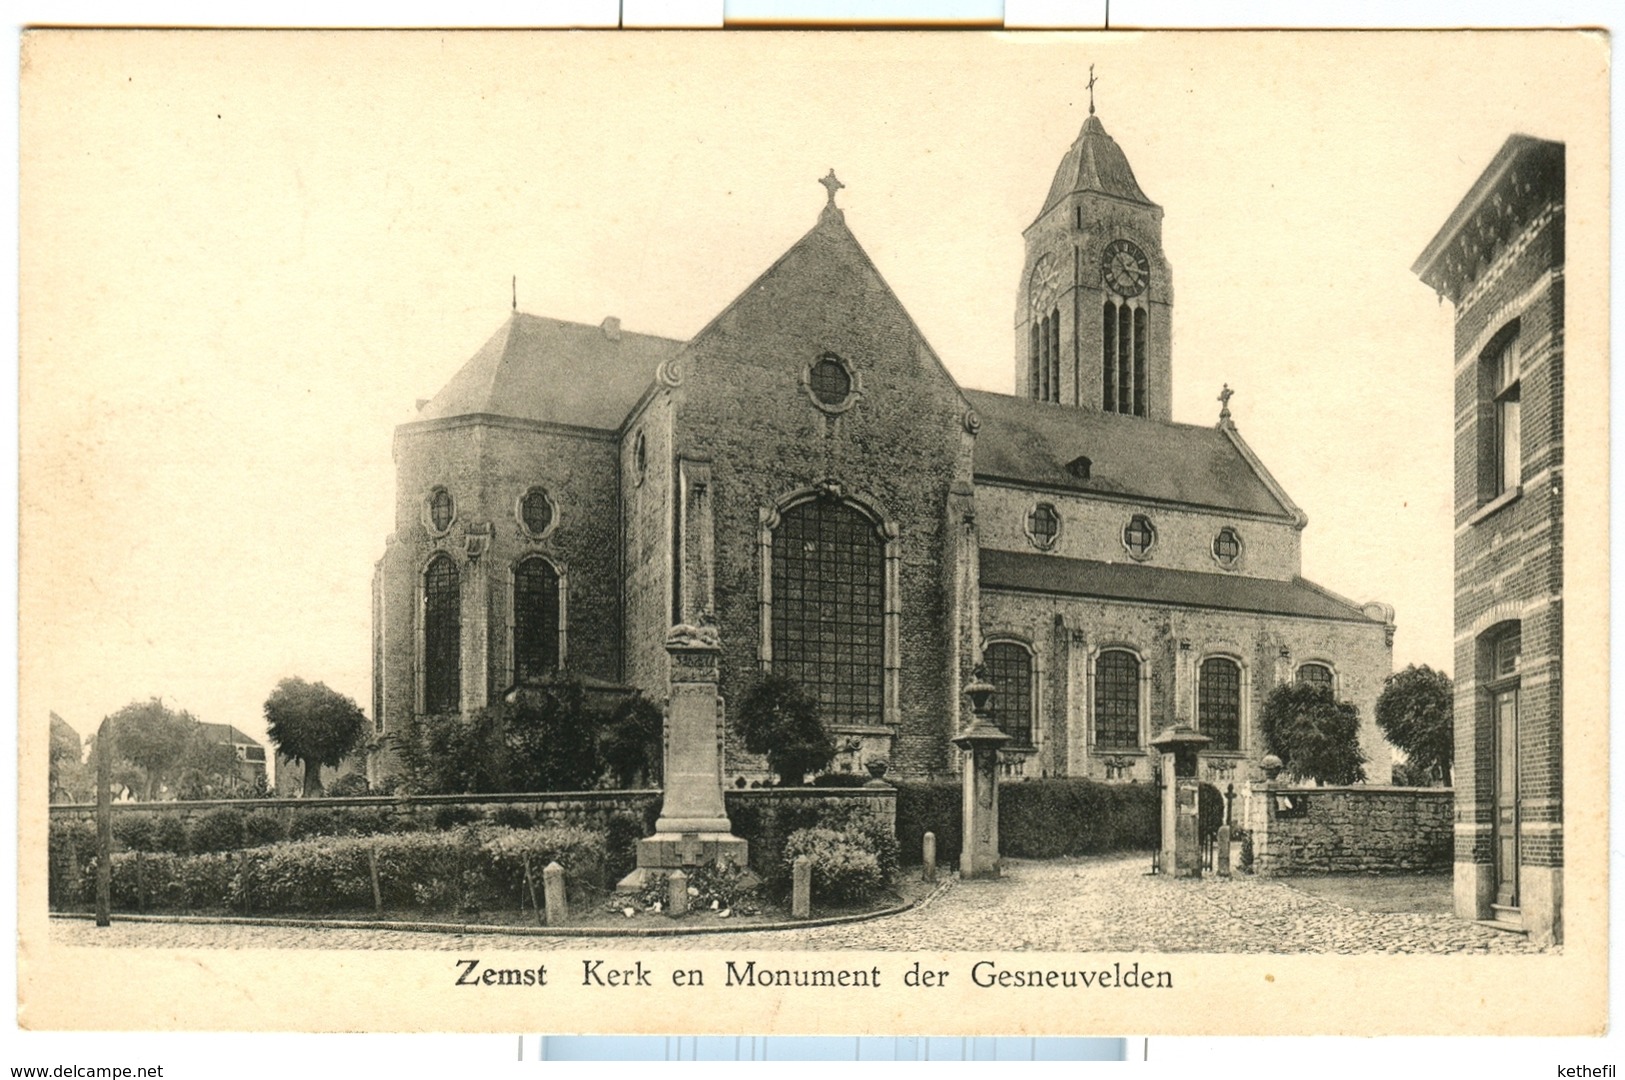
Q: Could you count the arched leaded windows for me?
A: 7